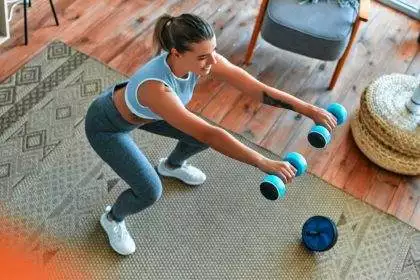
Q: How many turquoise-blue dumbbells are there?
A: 2